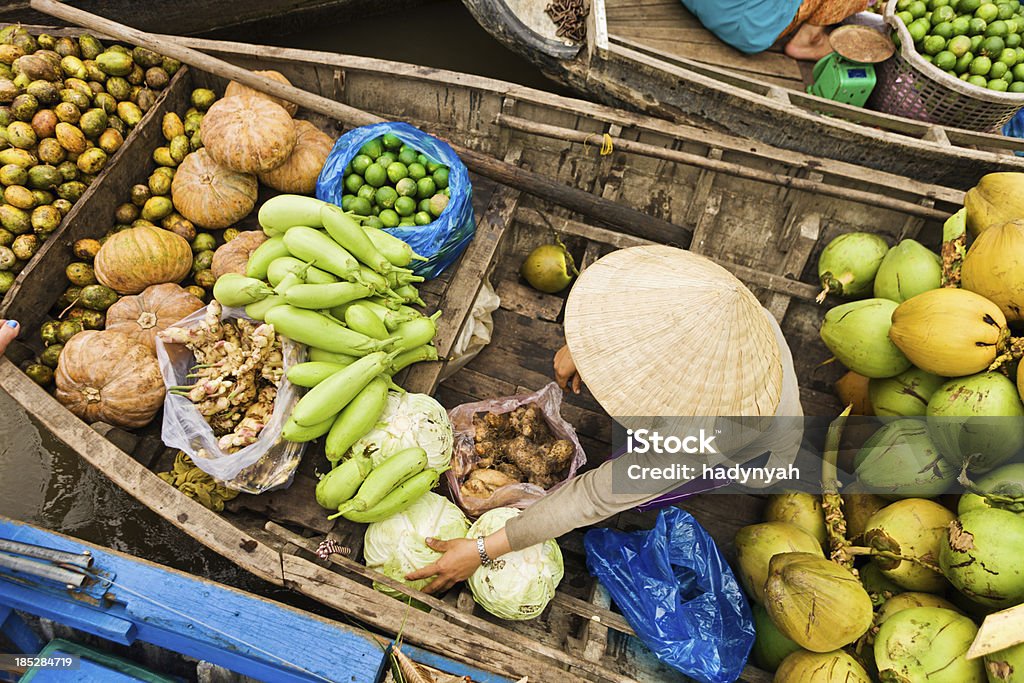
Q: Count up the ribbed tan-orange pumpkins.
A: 8